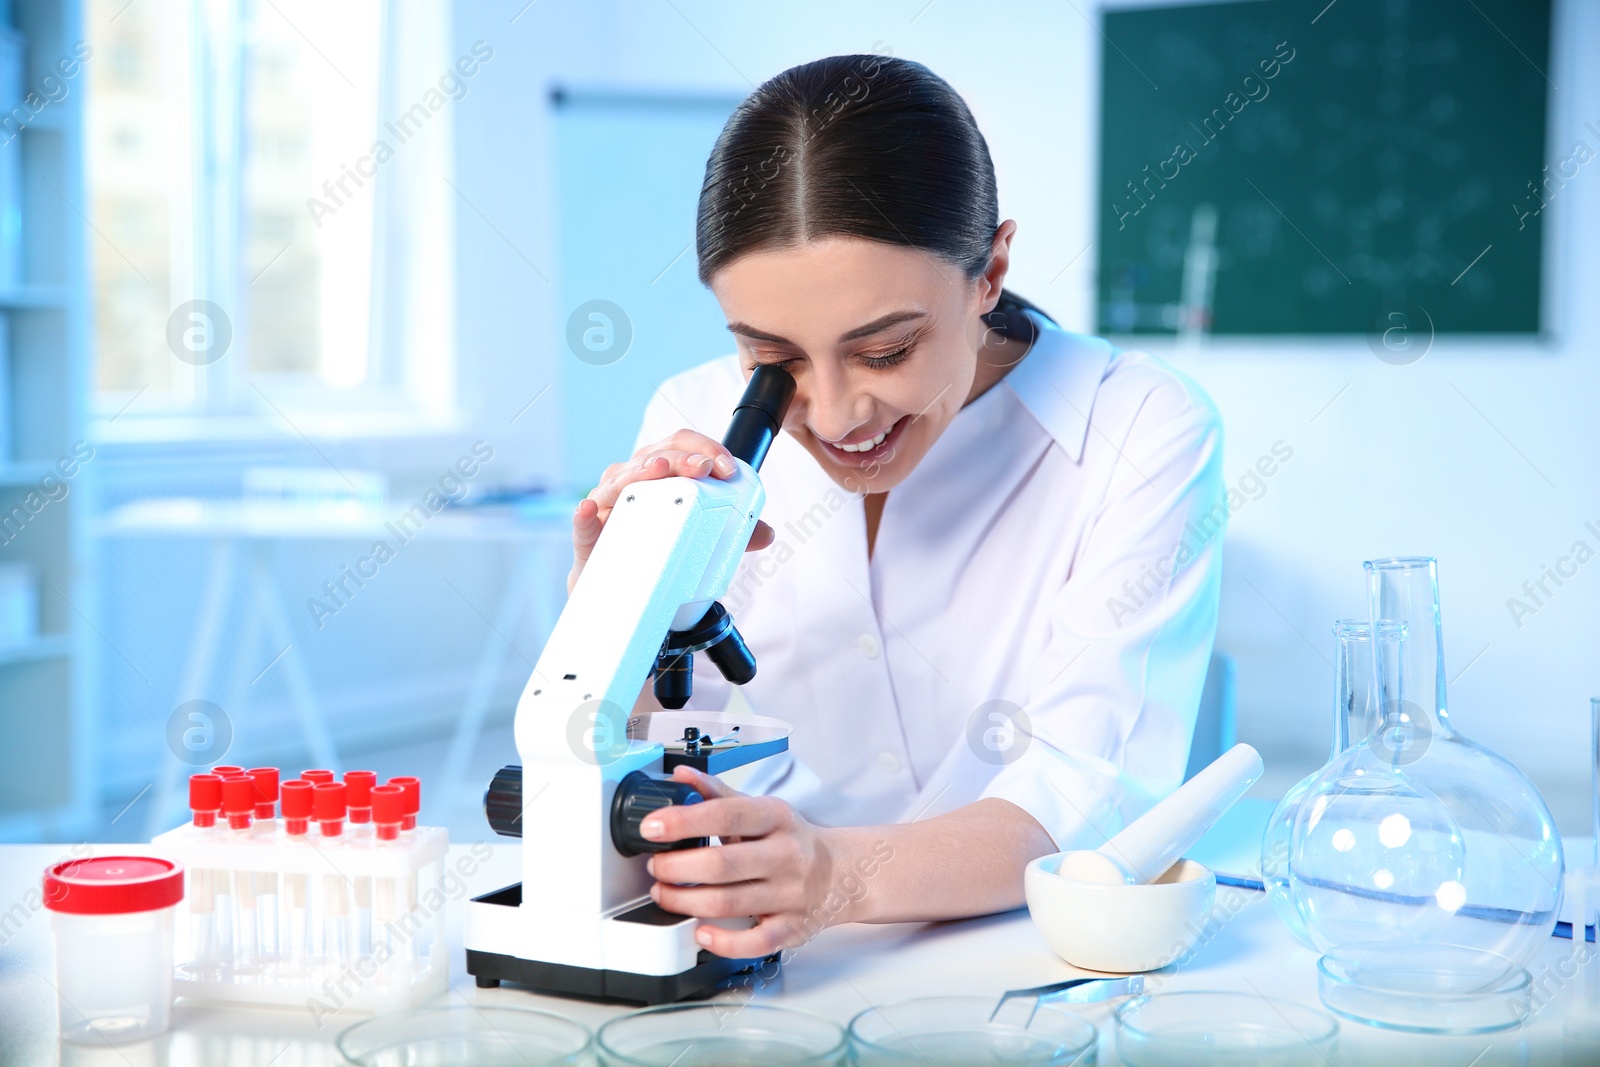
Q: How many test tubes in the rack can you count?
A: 10